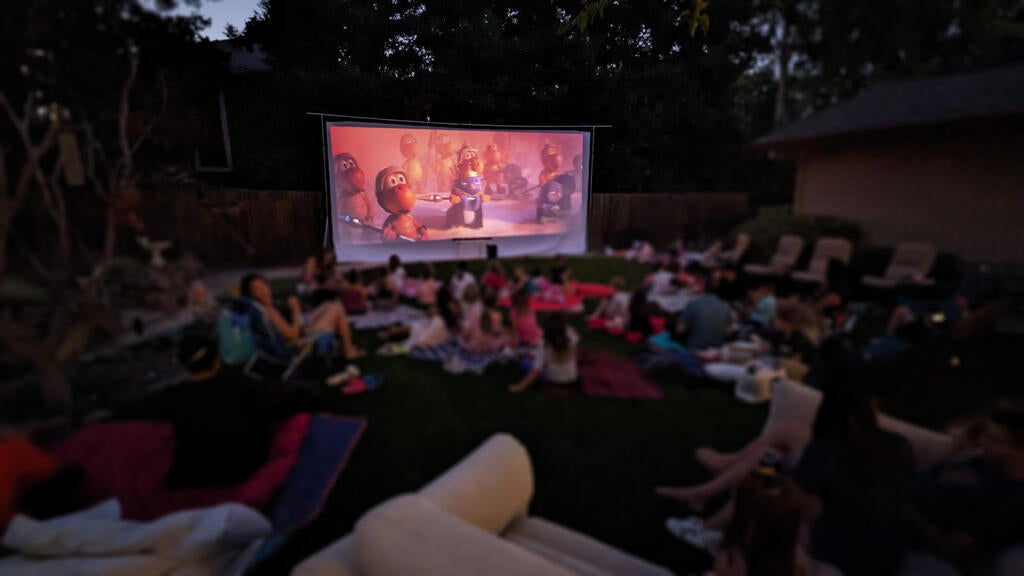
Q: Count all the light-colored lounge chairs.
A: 4